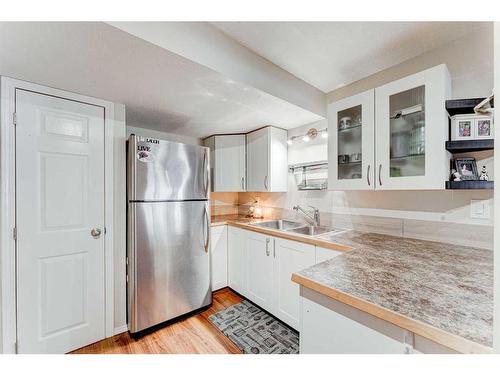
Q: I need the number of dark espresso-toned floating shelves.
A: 3